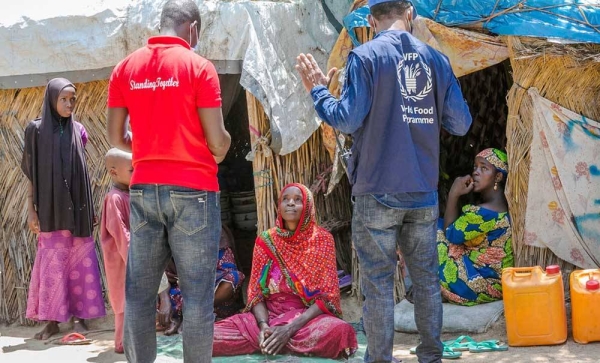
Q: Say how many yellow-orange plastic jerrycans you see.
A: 2